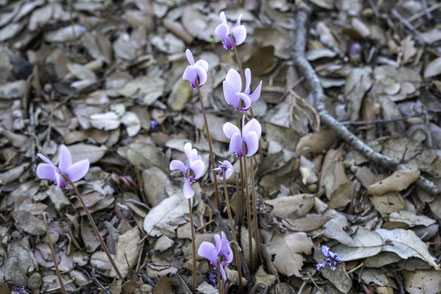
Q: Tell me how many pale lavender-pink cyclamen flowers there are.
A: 8